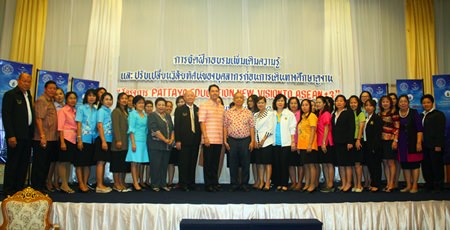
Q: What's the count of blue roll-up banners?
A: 6